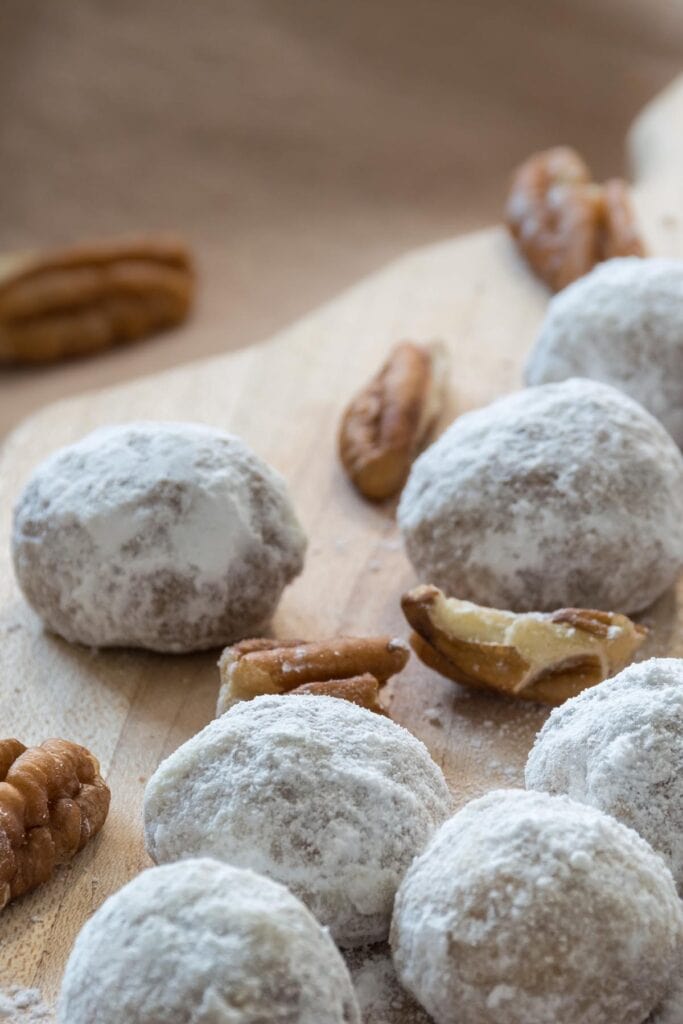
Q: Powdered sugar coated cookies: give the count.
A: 7